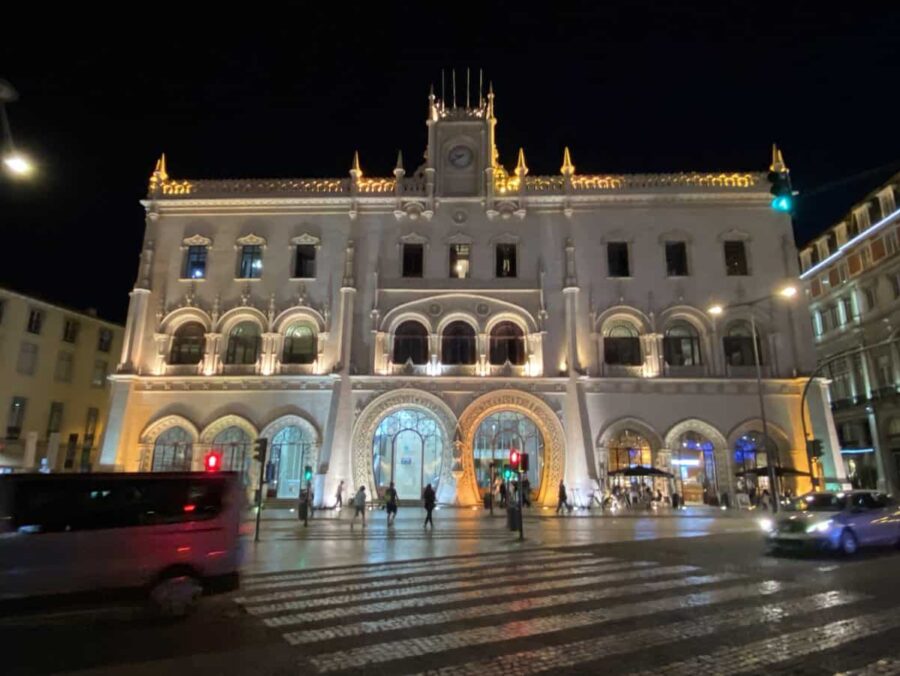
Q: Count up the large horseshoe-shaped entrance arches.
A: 2